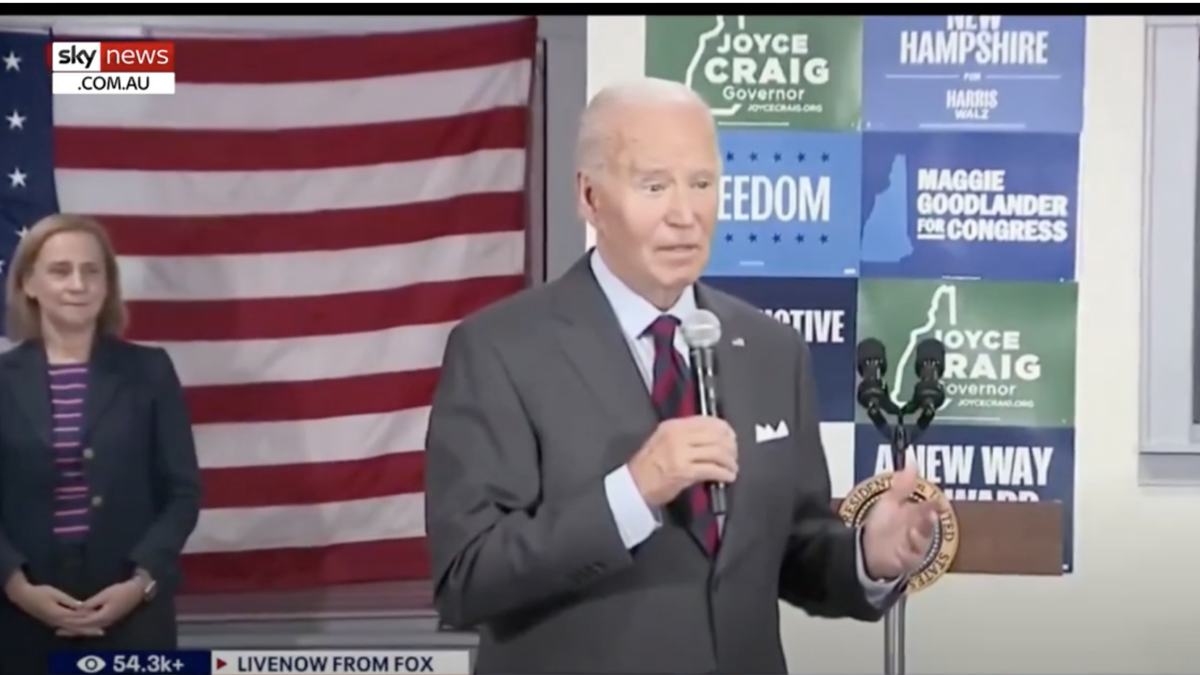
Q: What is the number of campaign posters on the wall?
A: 7